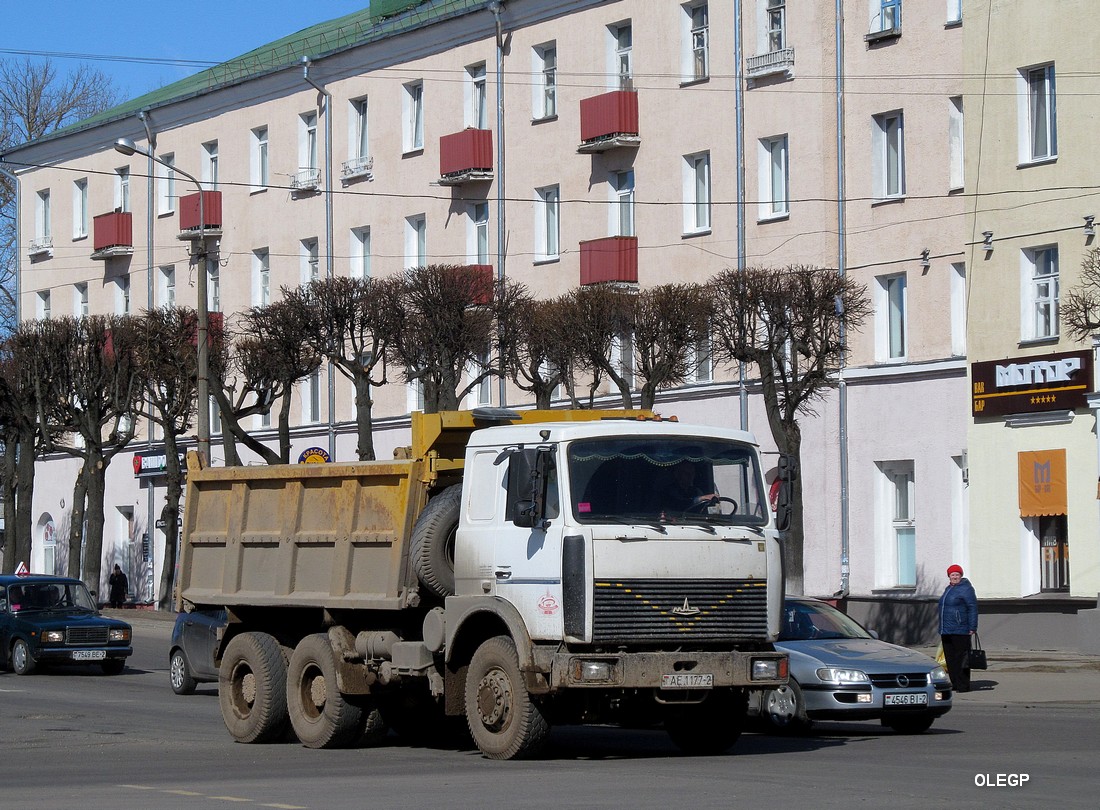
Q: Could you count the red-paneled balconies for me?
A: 8